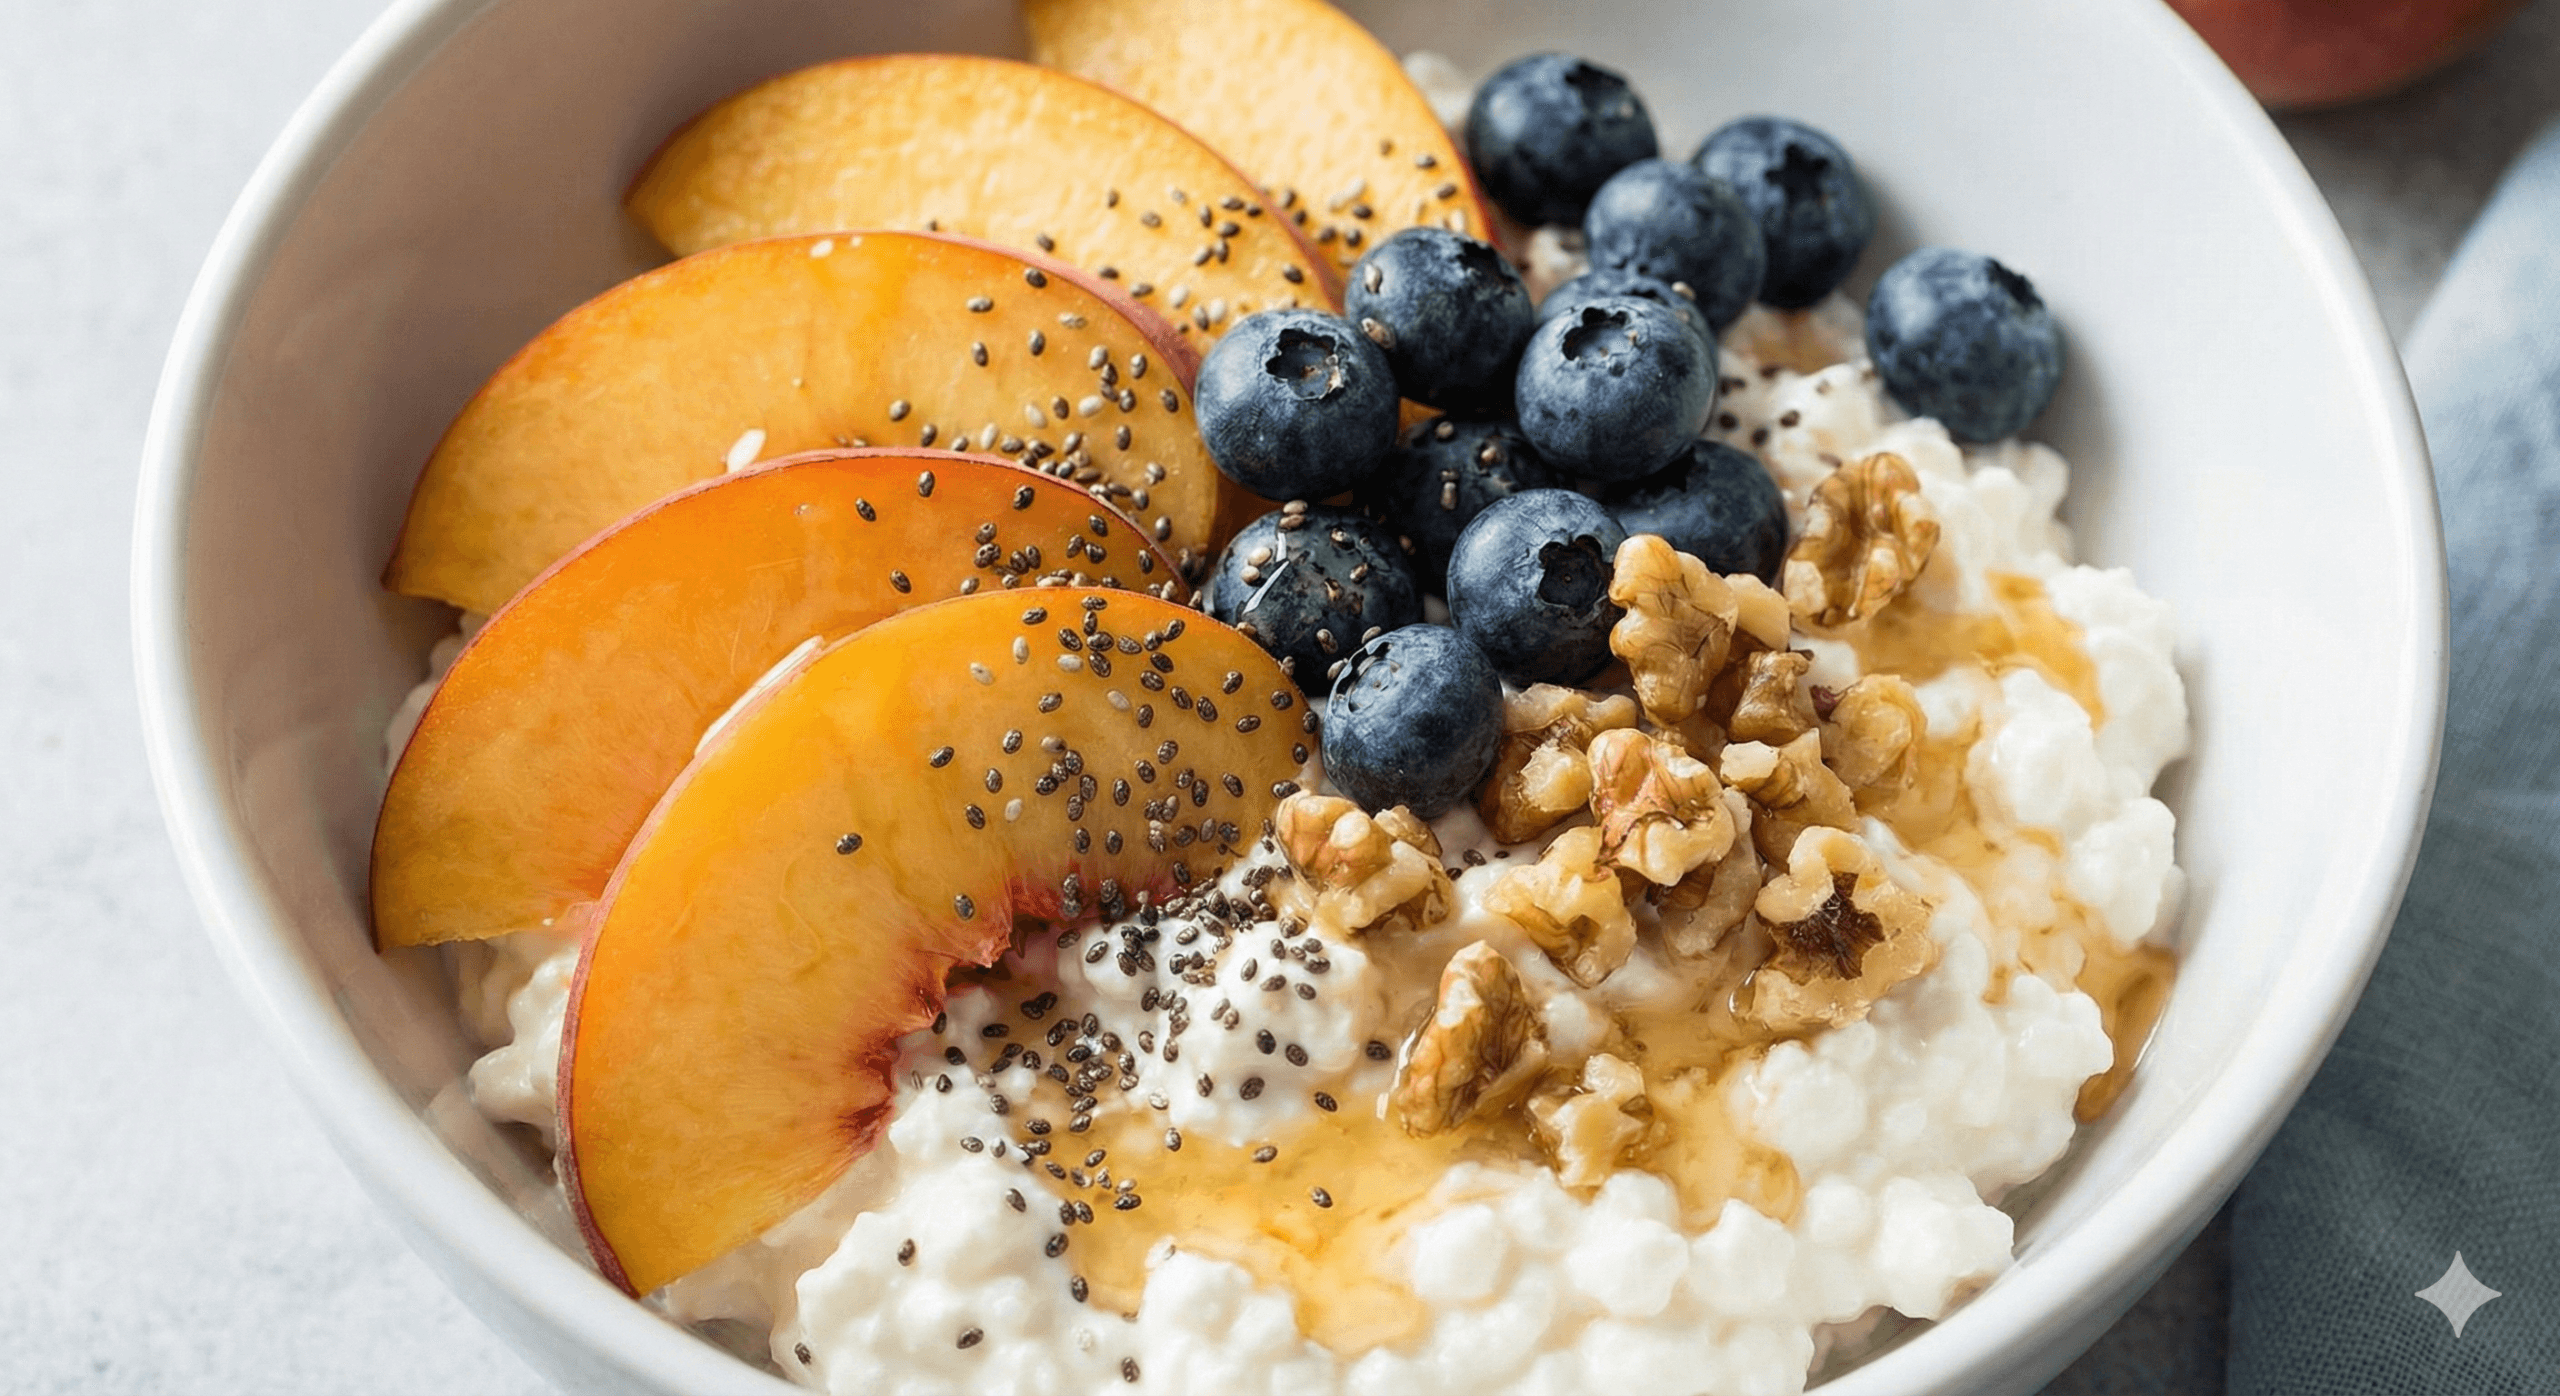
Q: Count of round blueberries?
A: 13